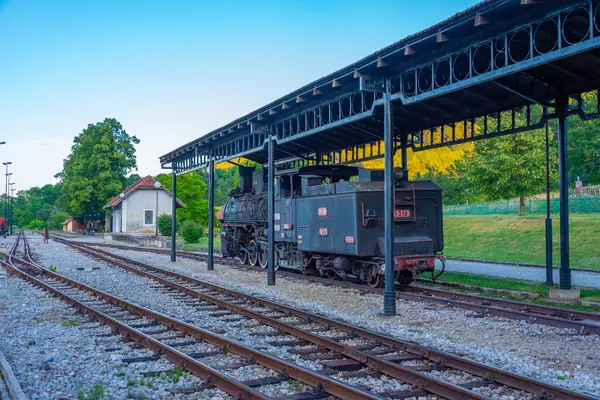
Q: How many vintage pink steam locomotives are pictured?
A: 0